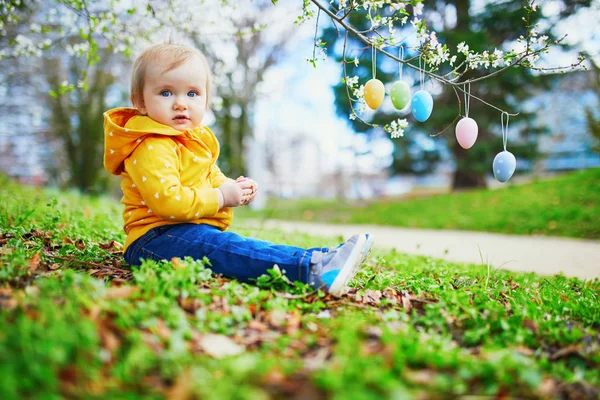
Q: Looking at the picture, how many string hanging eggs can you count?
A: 5